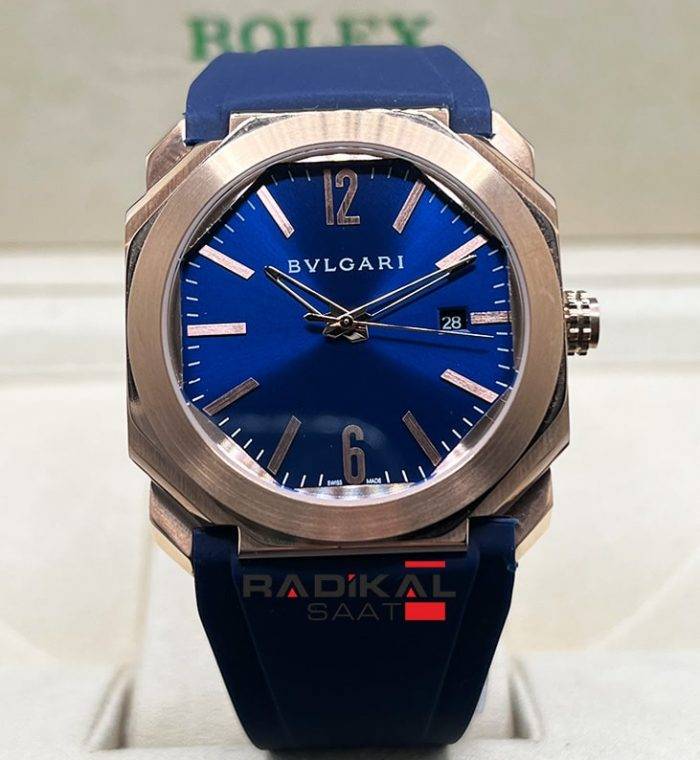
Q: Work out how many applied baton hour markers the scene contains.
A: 10